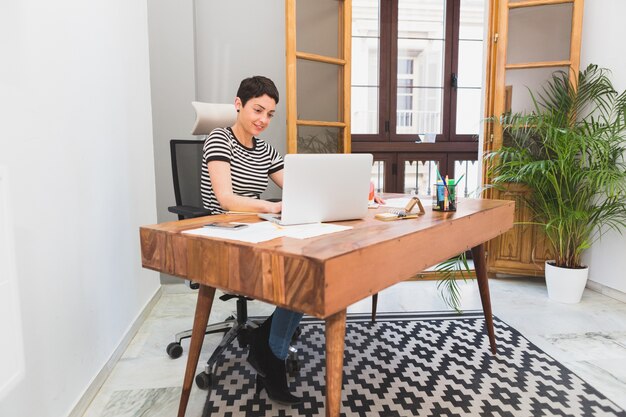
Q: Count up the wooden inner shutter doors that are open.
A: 2